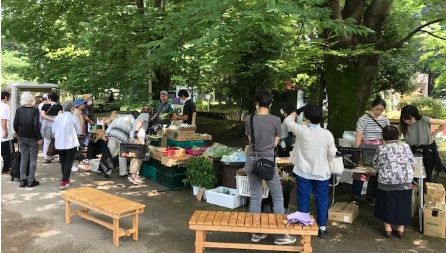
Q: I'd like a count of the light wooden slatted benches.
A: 2